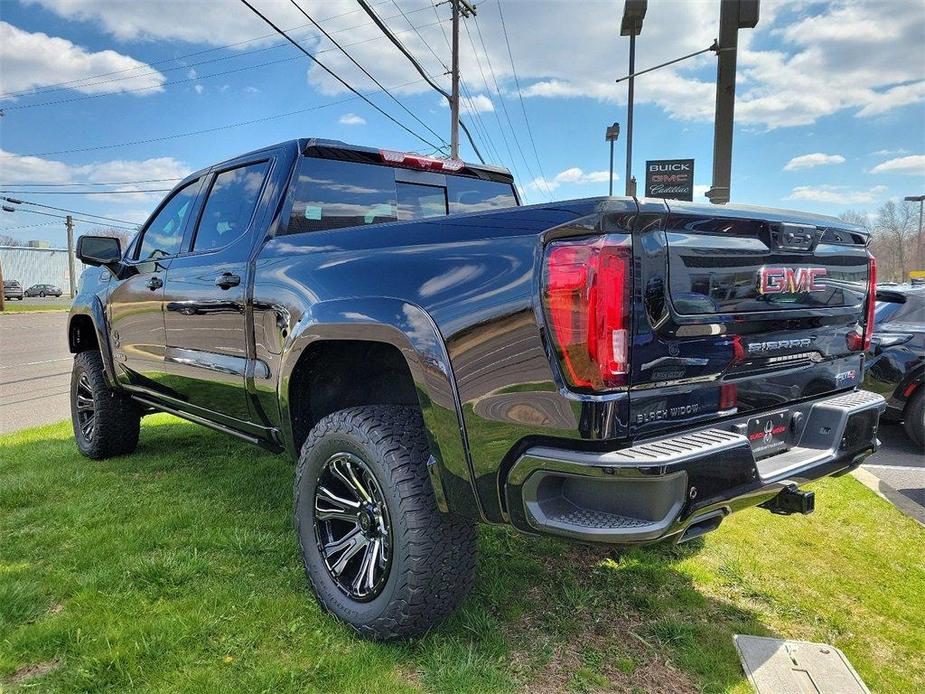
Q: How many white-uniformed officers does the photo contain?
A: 0